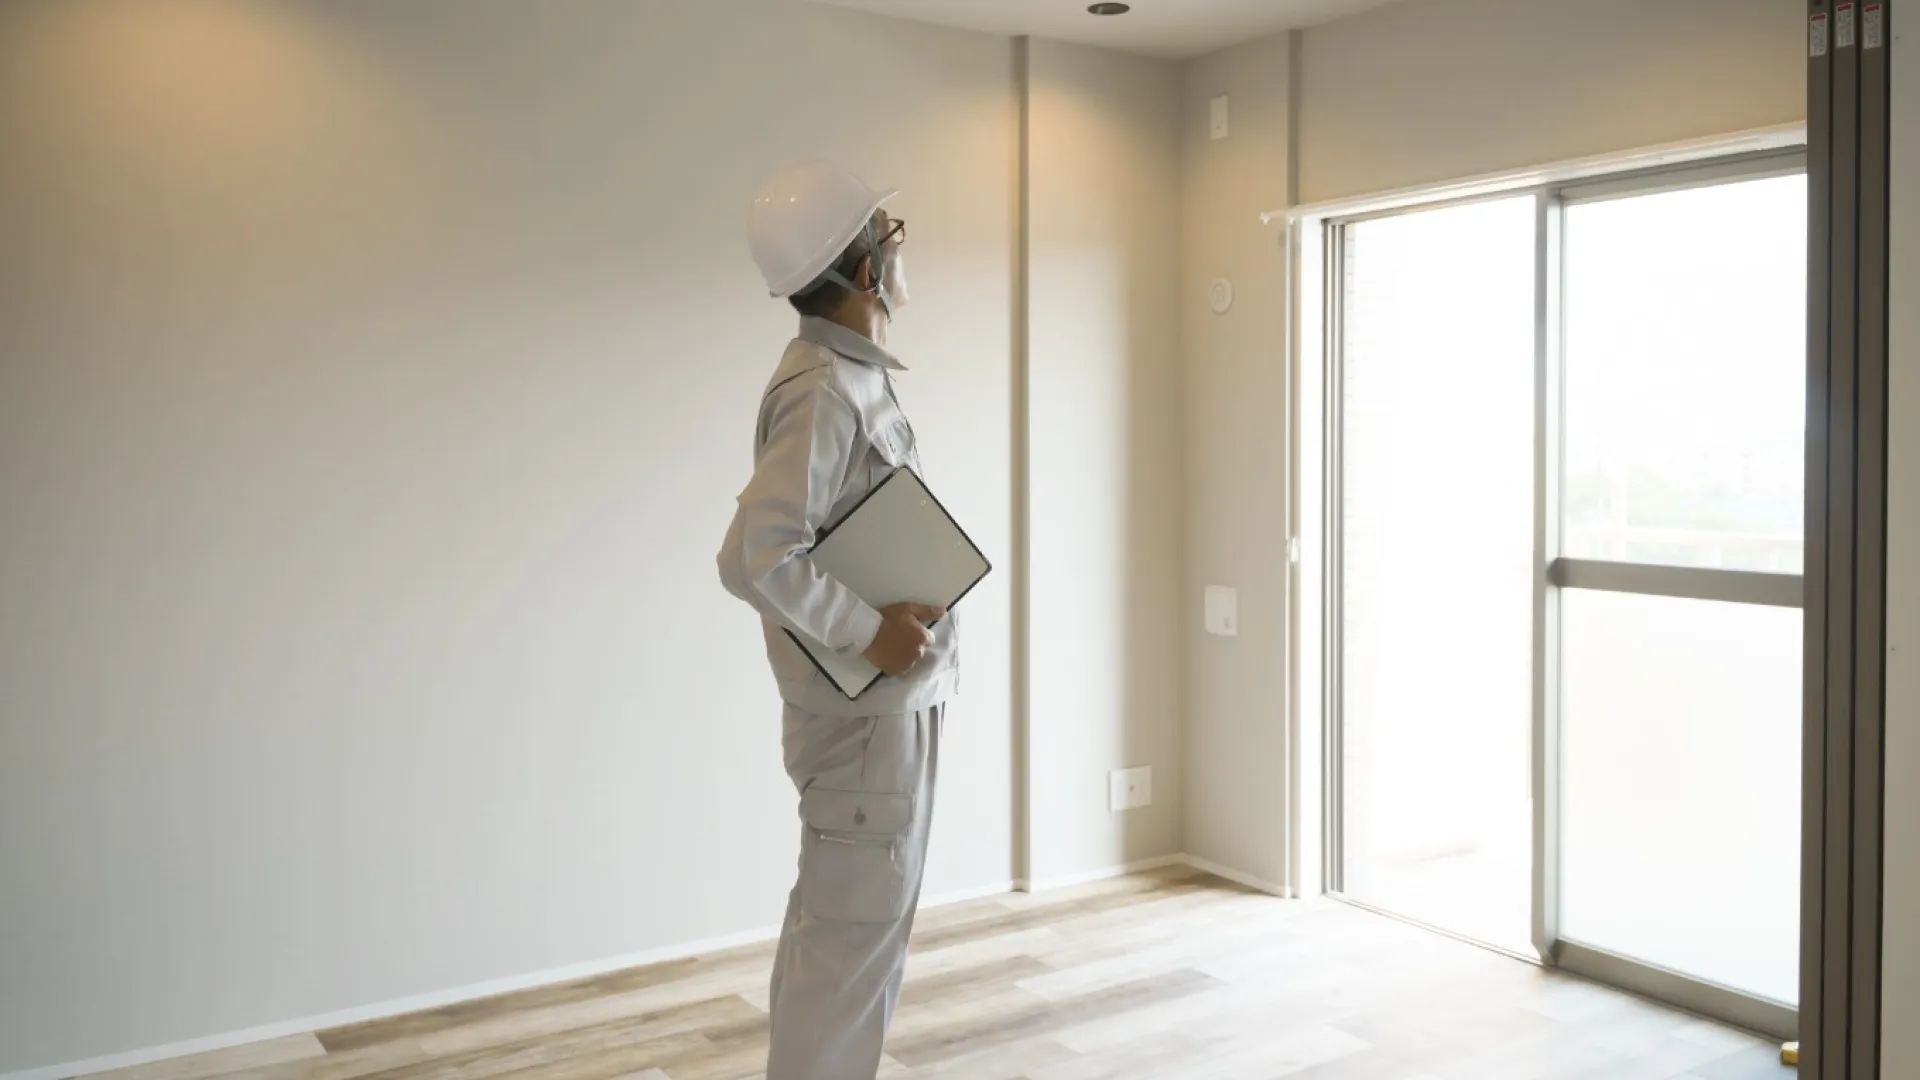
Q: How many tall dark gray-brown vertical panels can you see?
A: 3